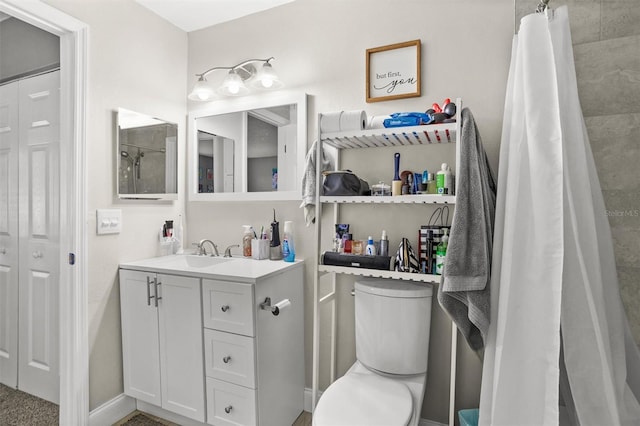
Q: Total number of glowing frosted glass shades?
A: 3